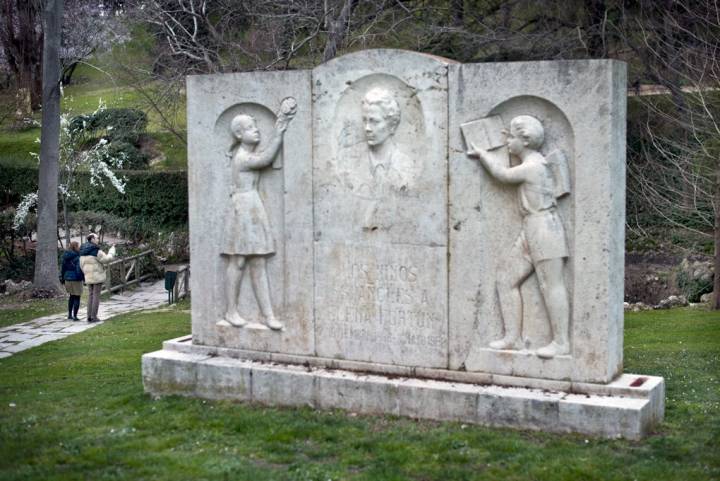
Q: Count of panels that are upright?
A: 3